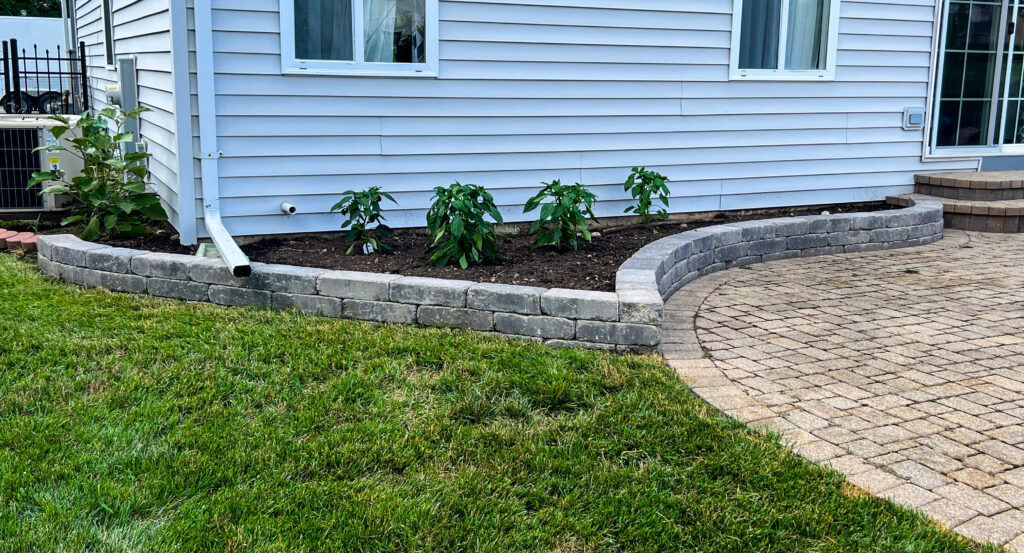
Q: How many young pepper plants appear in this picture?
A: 4